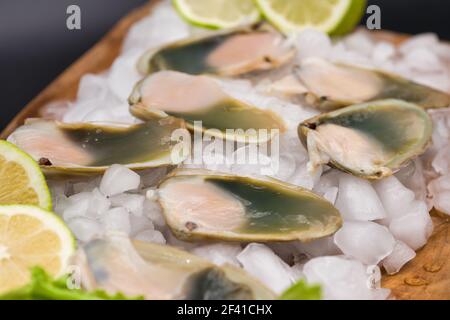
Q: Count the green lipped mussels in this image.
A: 7